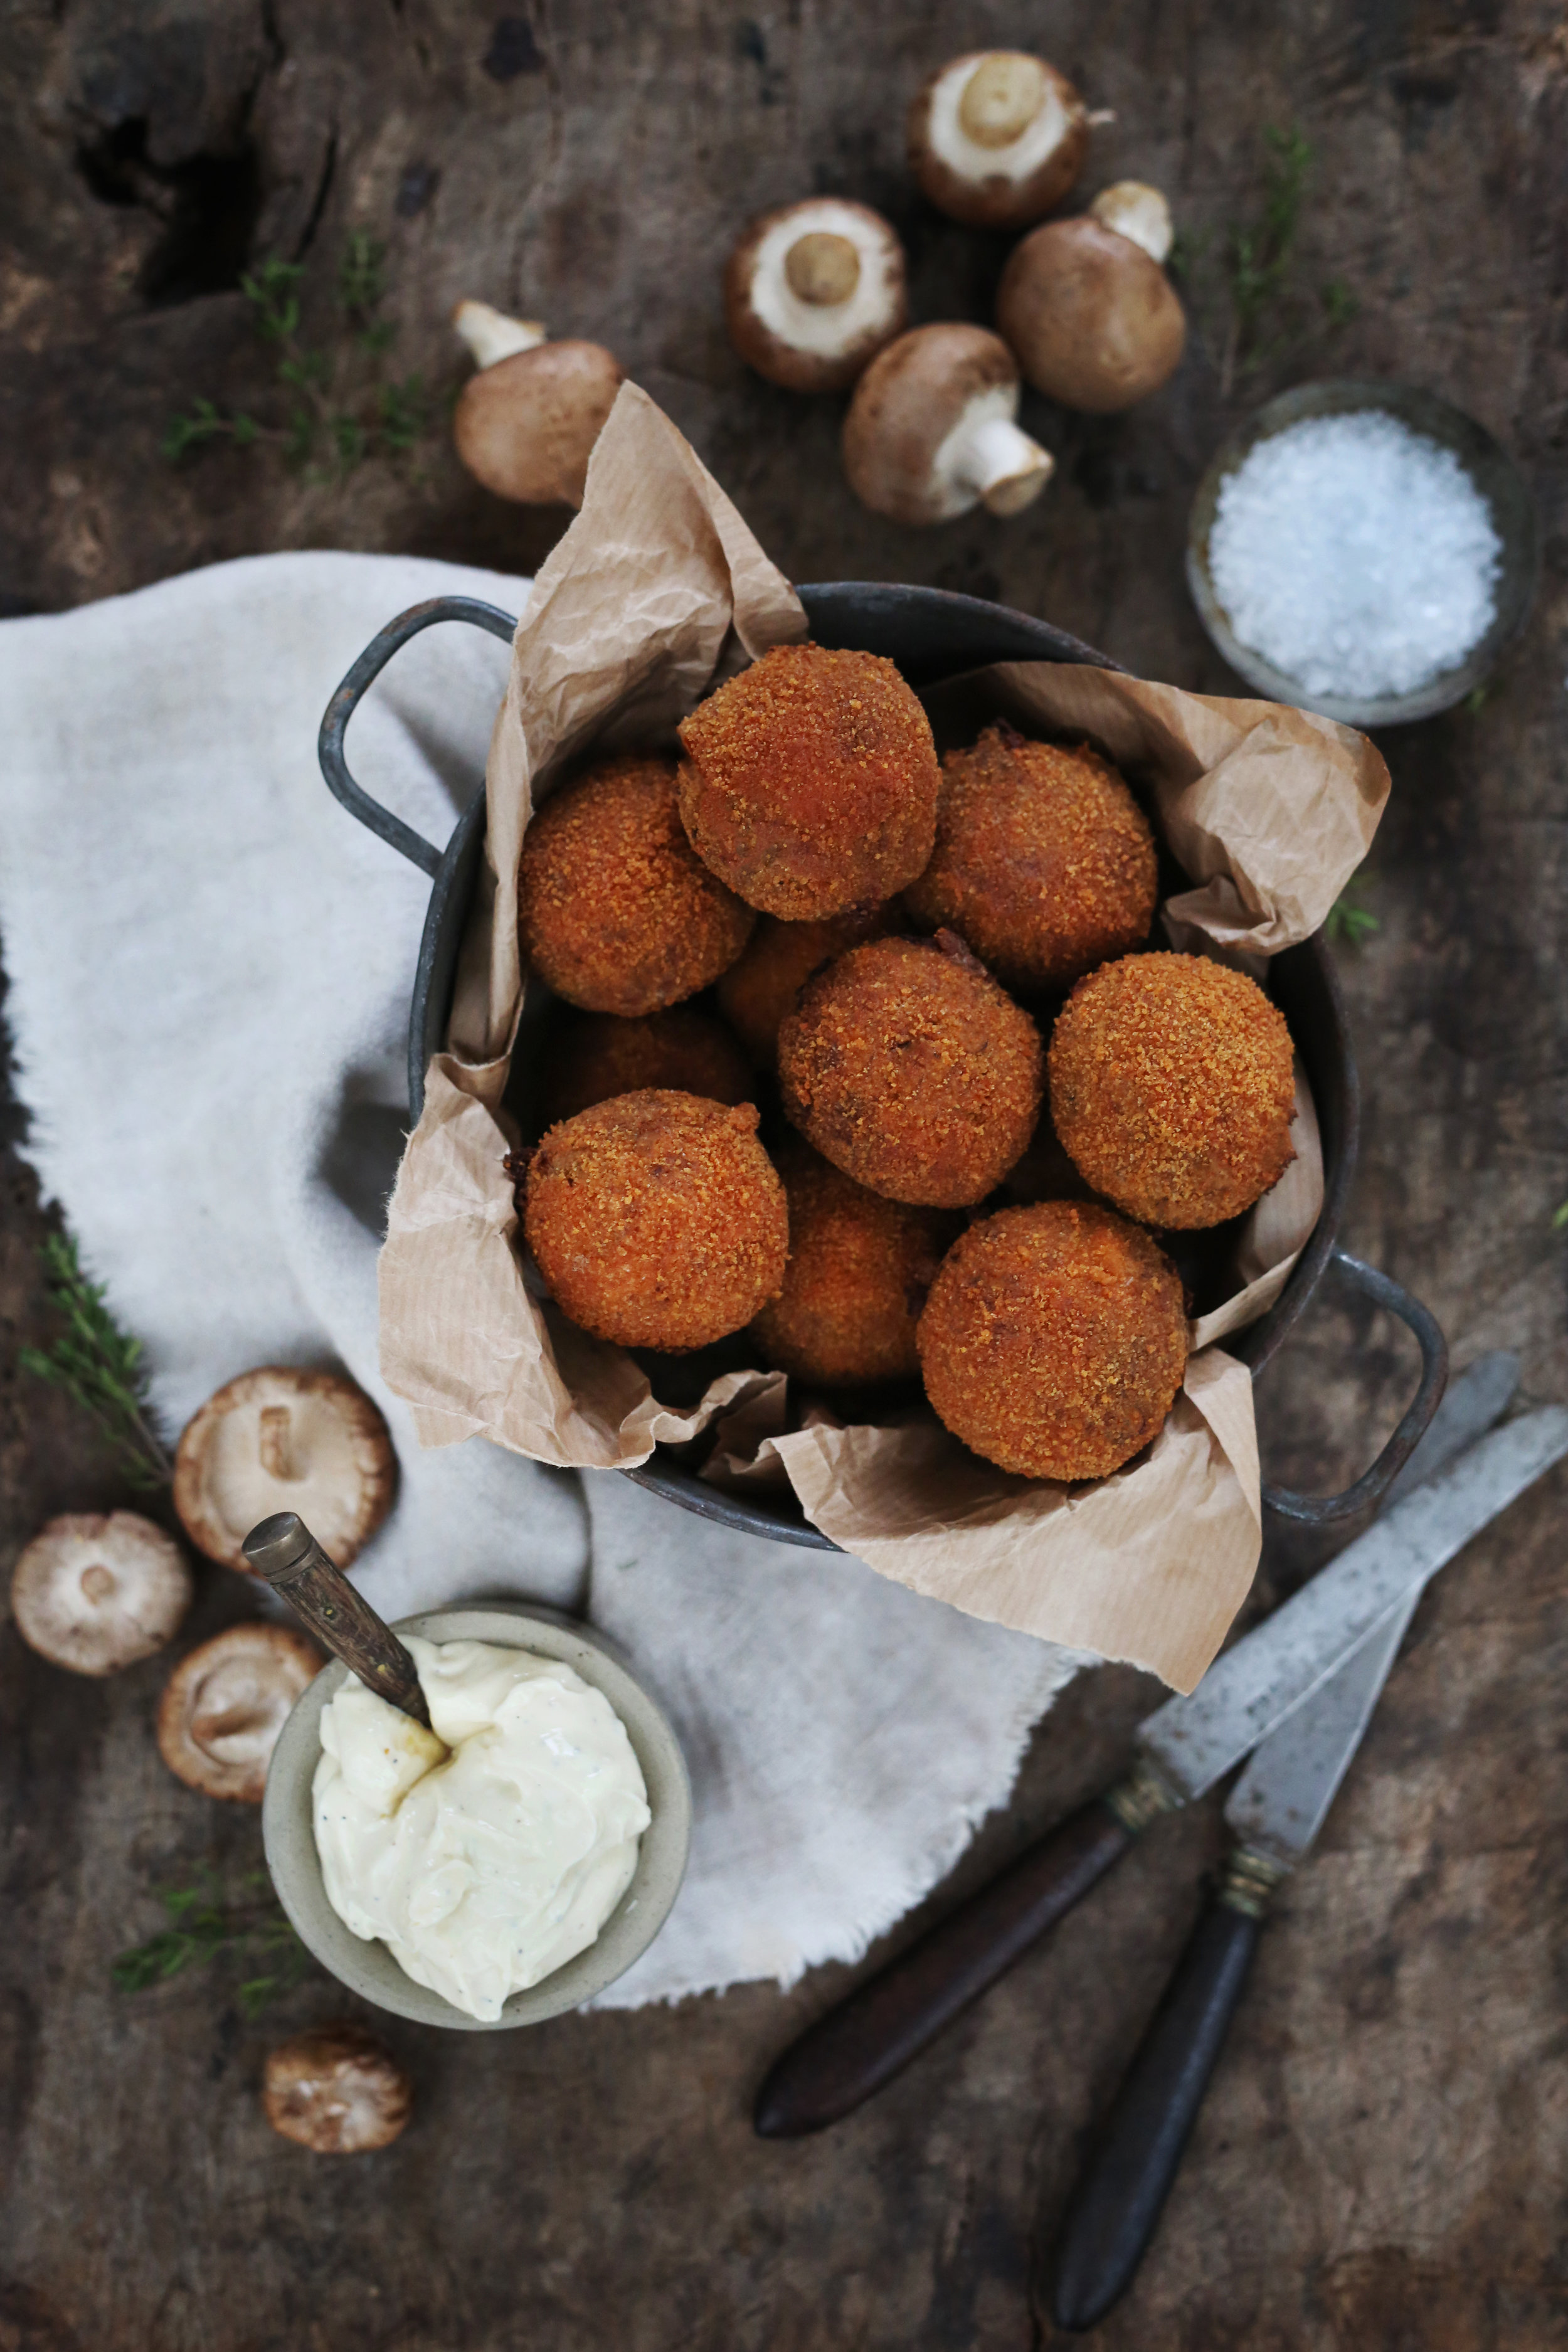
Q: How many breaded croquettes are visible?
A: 10